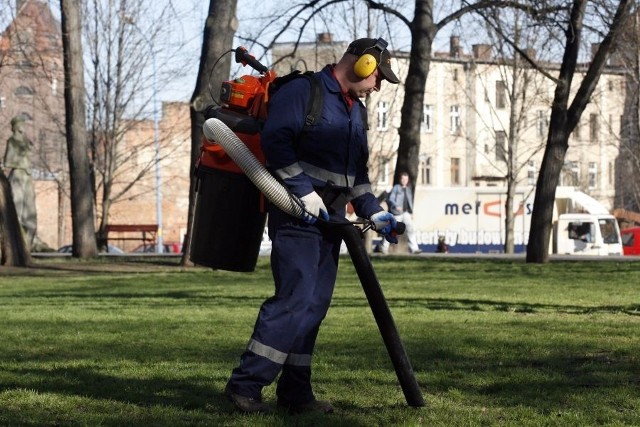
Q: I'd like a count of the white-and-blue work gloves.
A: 2